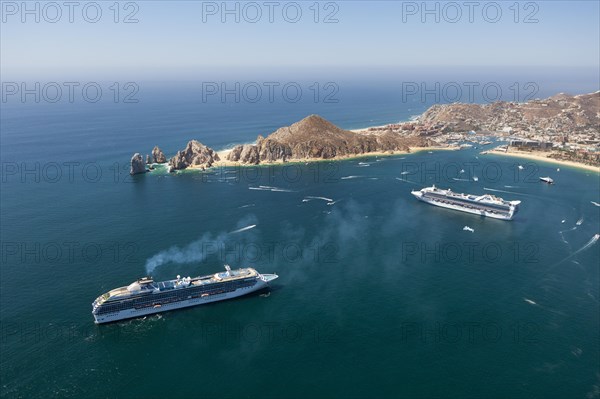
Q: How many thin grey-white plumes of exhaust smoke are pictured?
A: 1